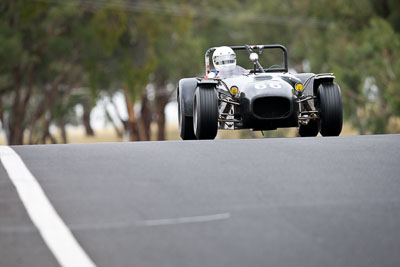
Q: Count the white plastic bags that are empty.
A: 0